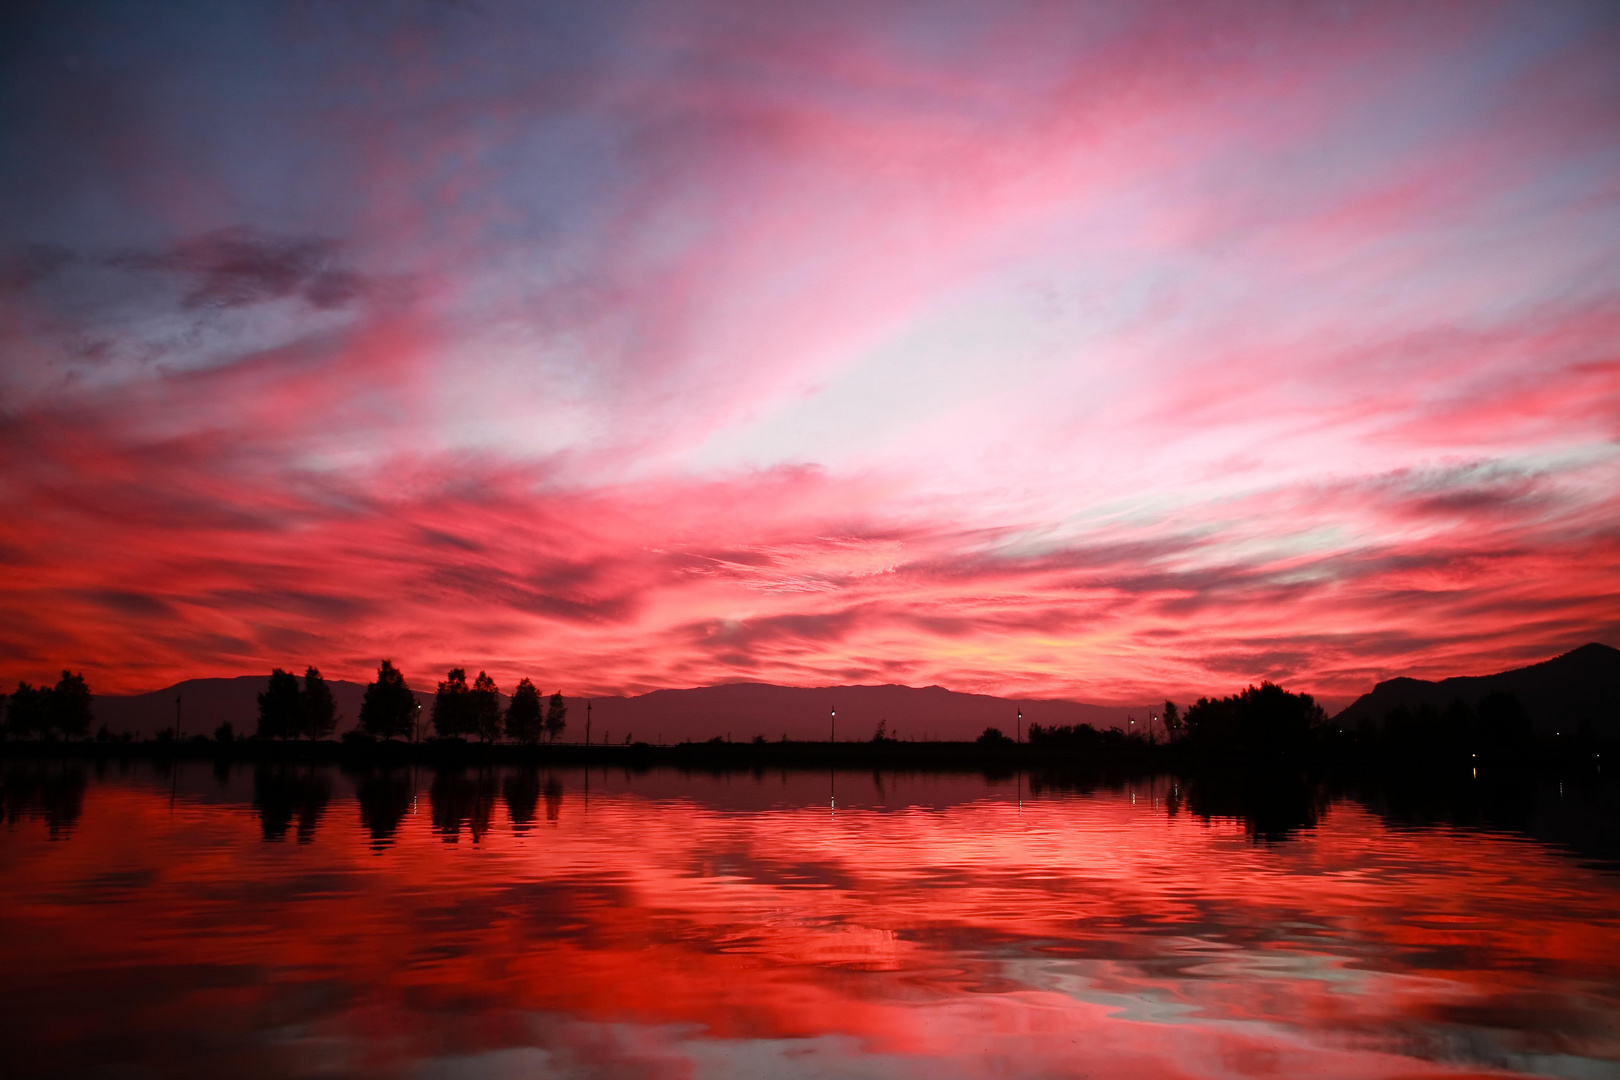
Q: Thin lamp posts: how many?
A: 7